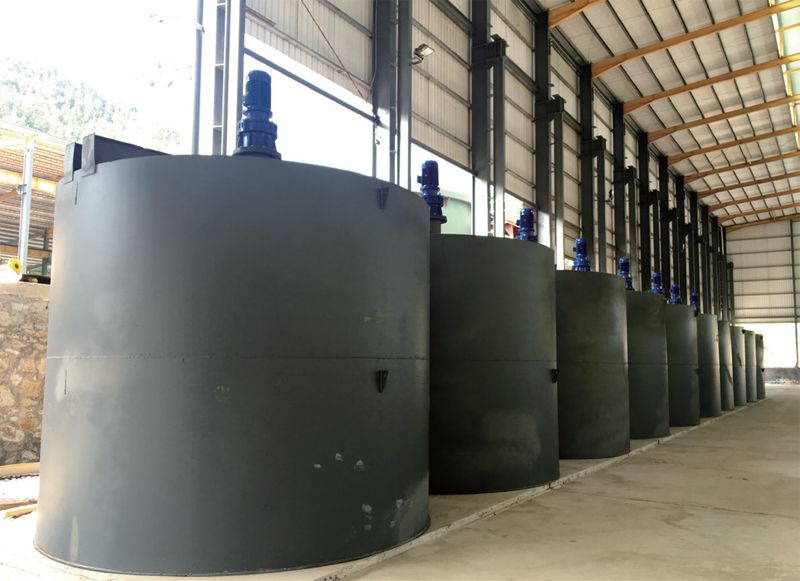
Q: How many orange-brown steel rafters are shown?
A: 10